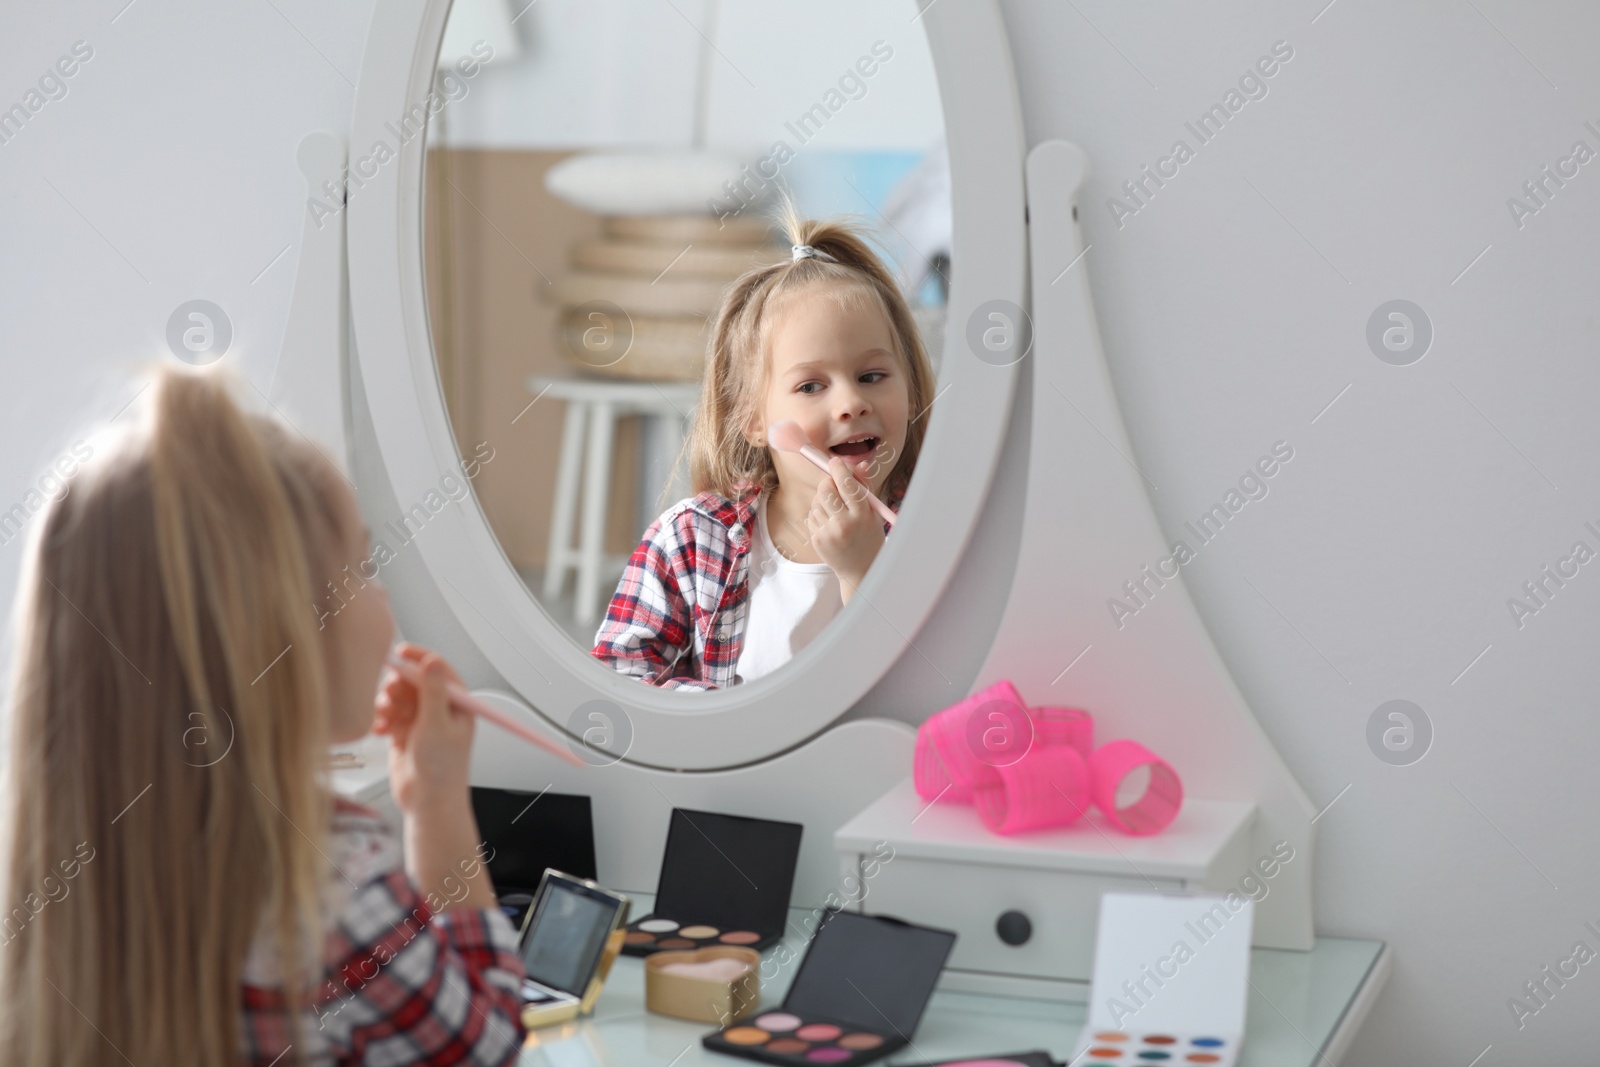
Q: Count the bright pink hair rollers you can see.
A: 5